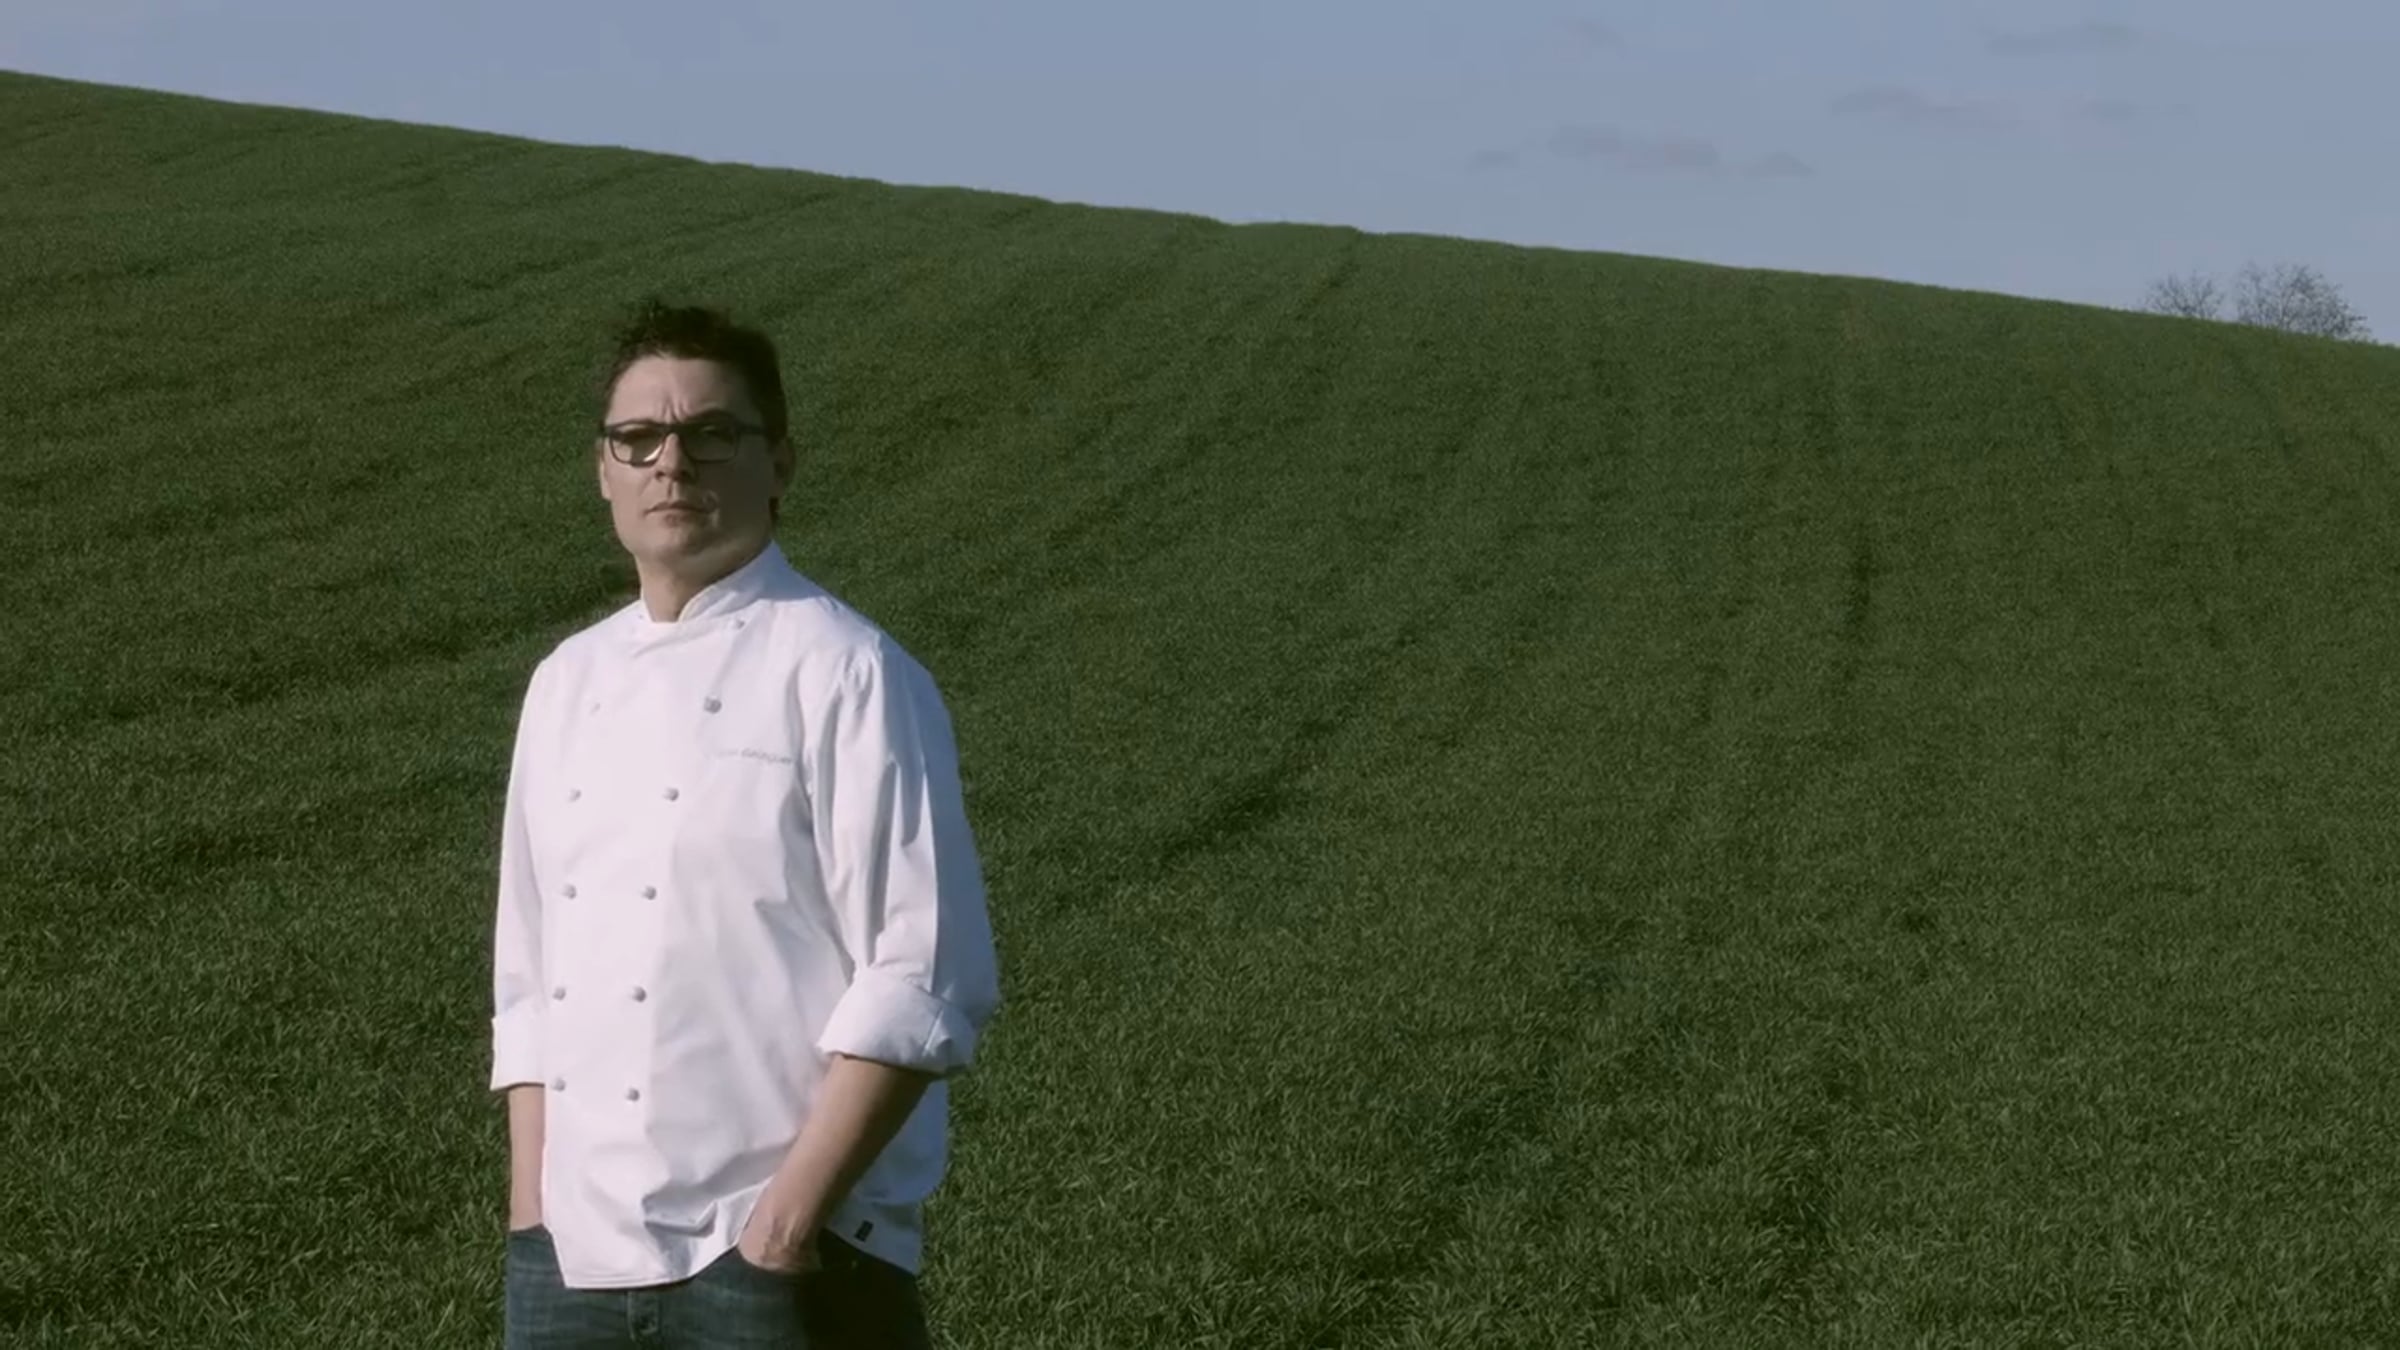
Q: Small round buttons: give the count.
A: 11